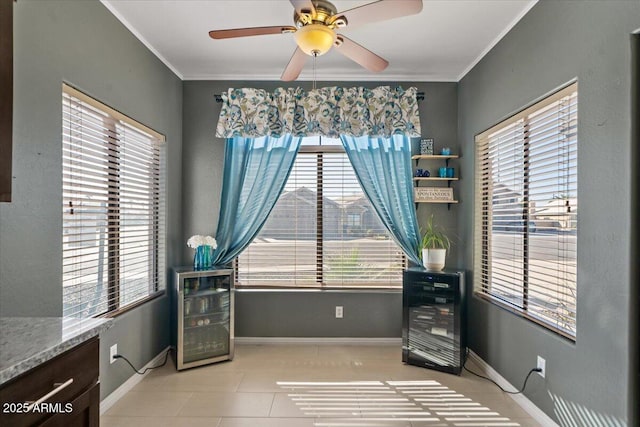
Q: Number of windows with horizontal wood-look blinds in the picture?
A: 3